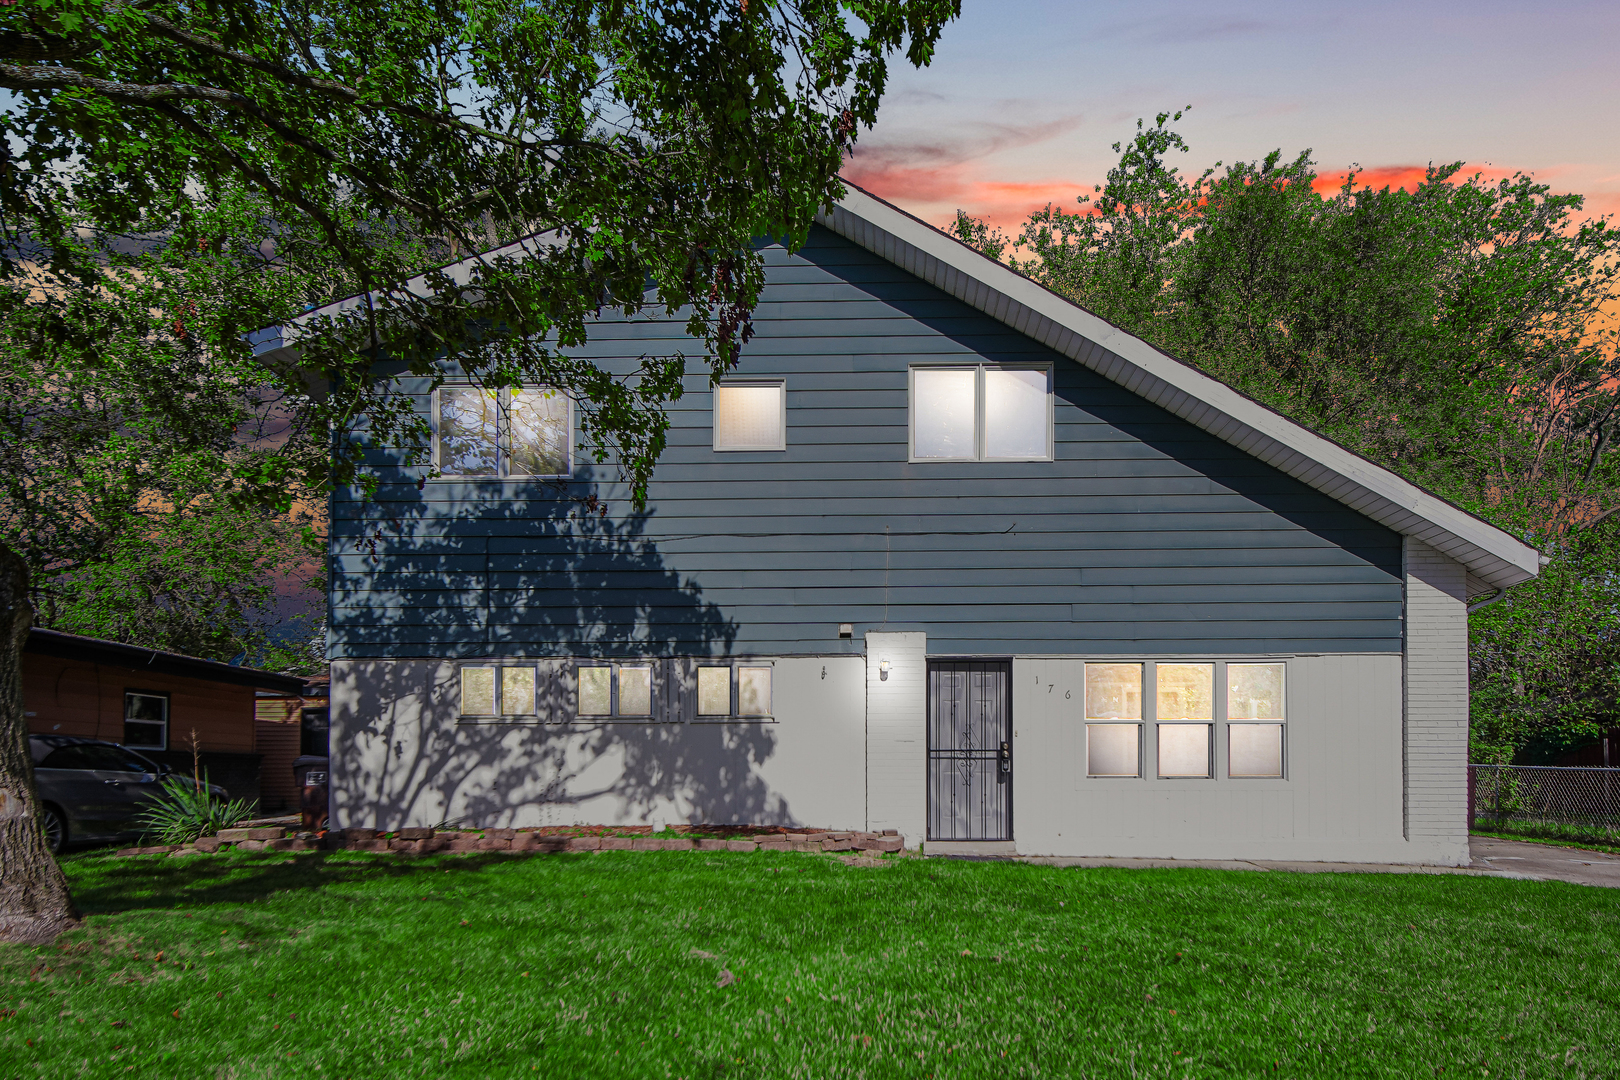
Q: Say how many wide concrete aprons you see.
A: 1